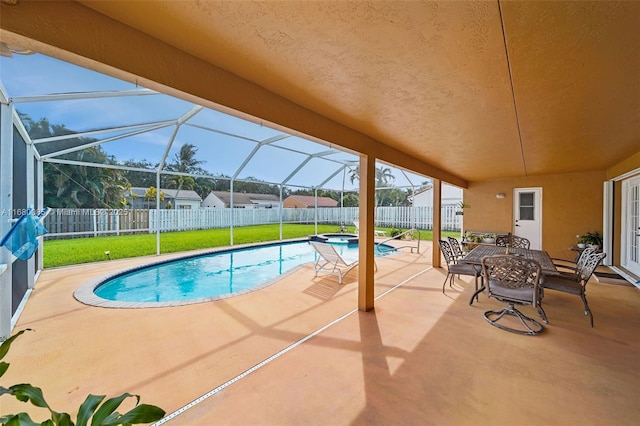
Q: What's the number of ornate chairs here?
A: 6